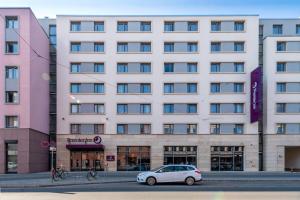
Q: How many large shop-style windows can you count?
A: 3